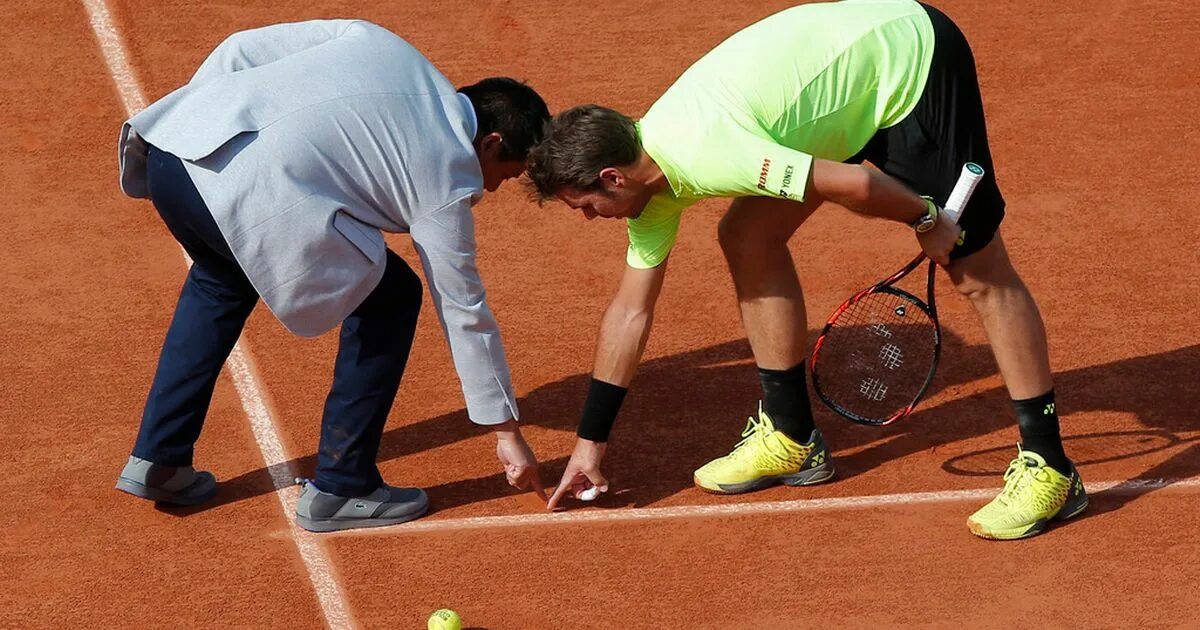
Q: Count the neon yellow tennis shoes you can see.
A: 2